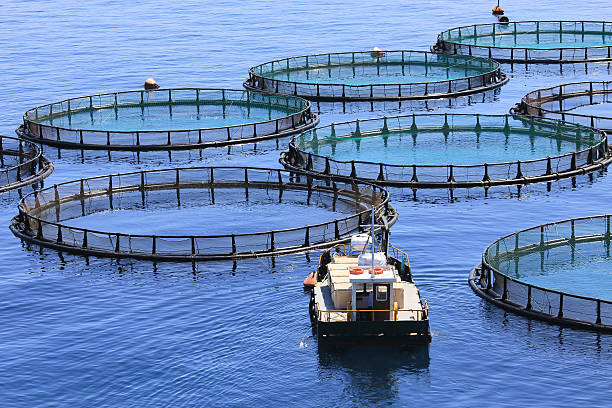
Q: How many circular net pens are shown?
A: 8